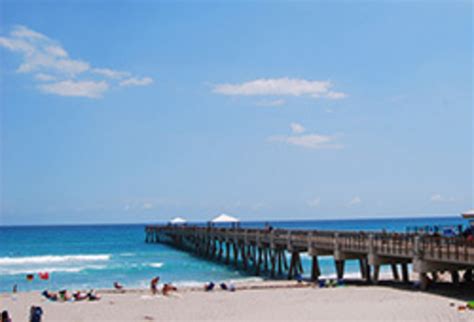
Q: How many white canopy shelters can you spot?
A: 2